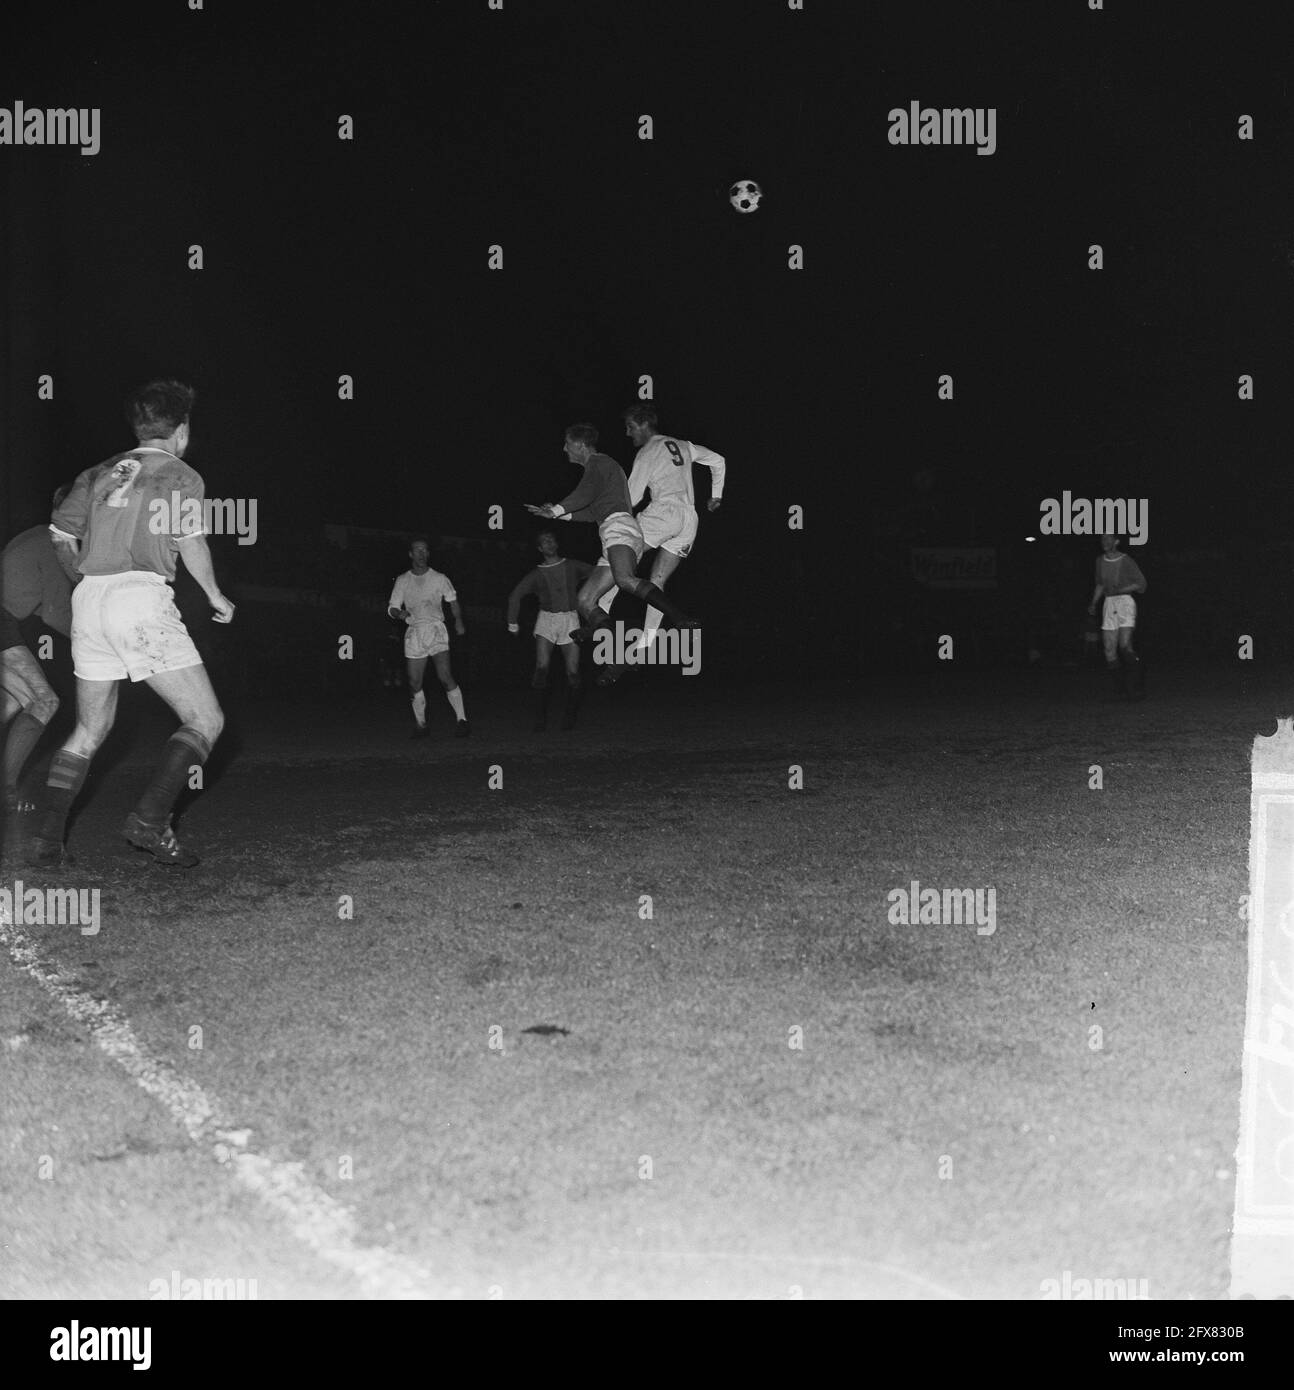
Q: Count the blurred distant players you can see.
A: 3